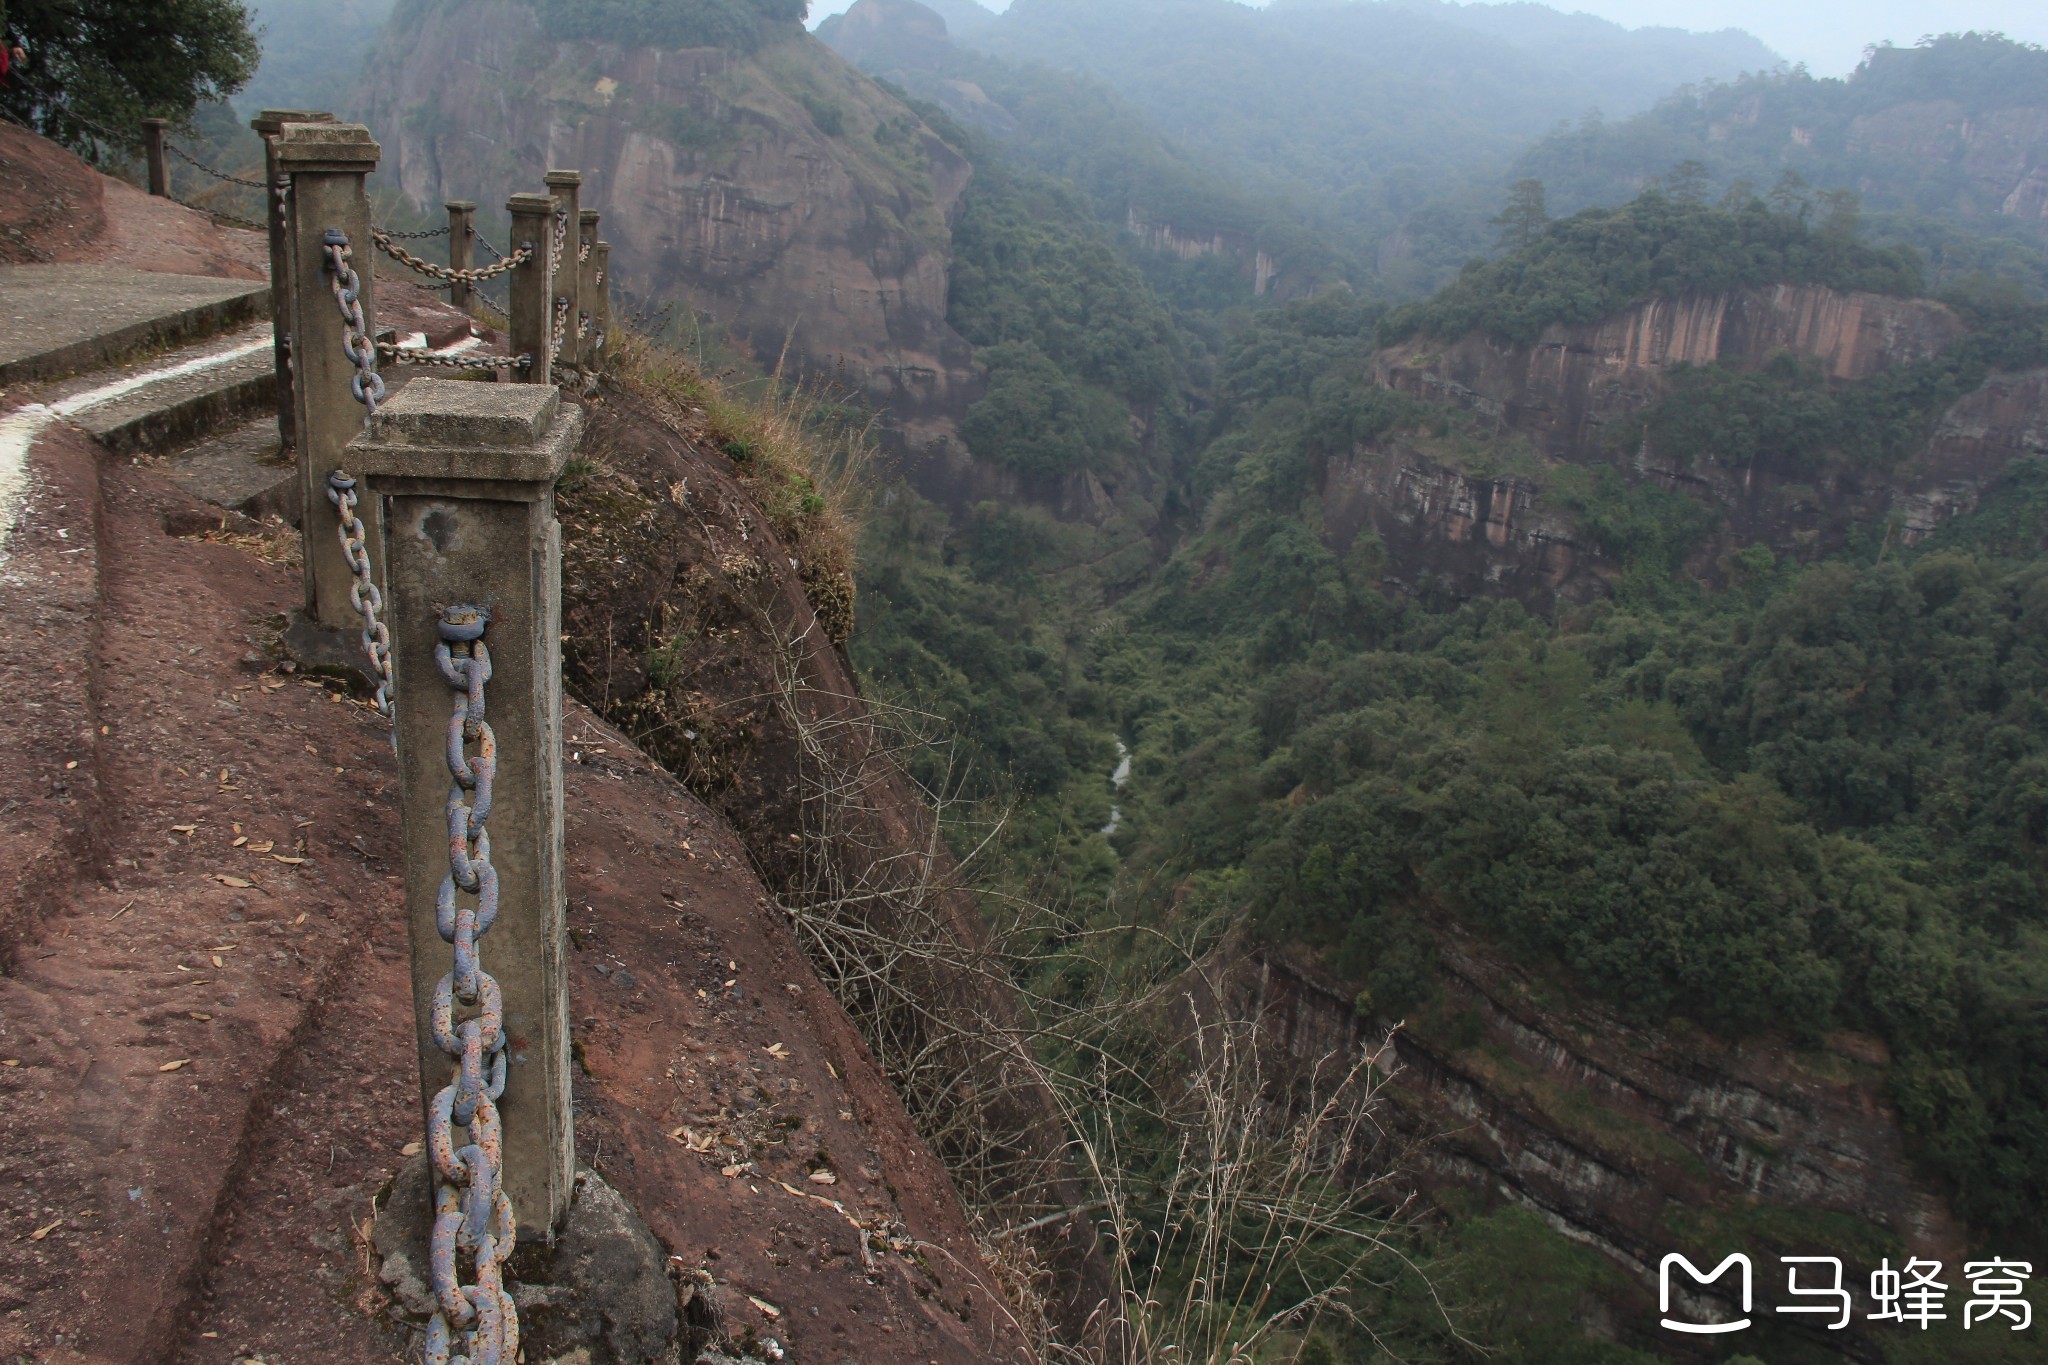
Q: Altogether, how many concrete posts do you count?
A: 9